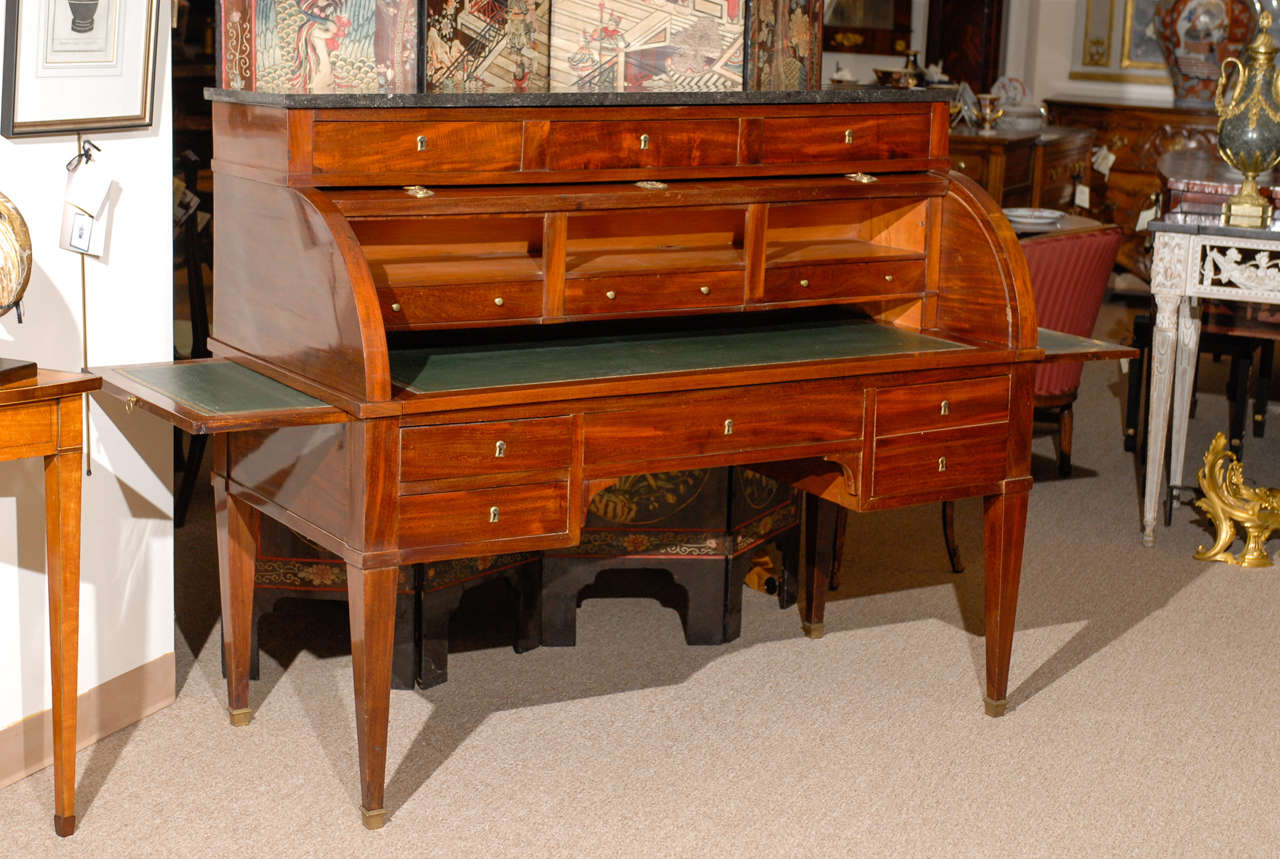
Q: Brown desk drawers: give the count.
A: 11